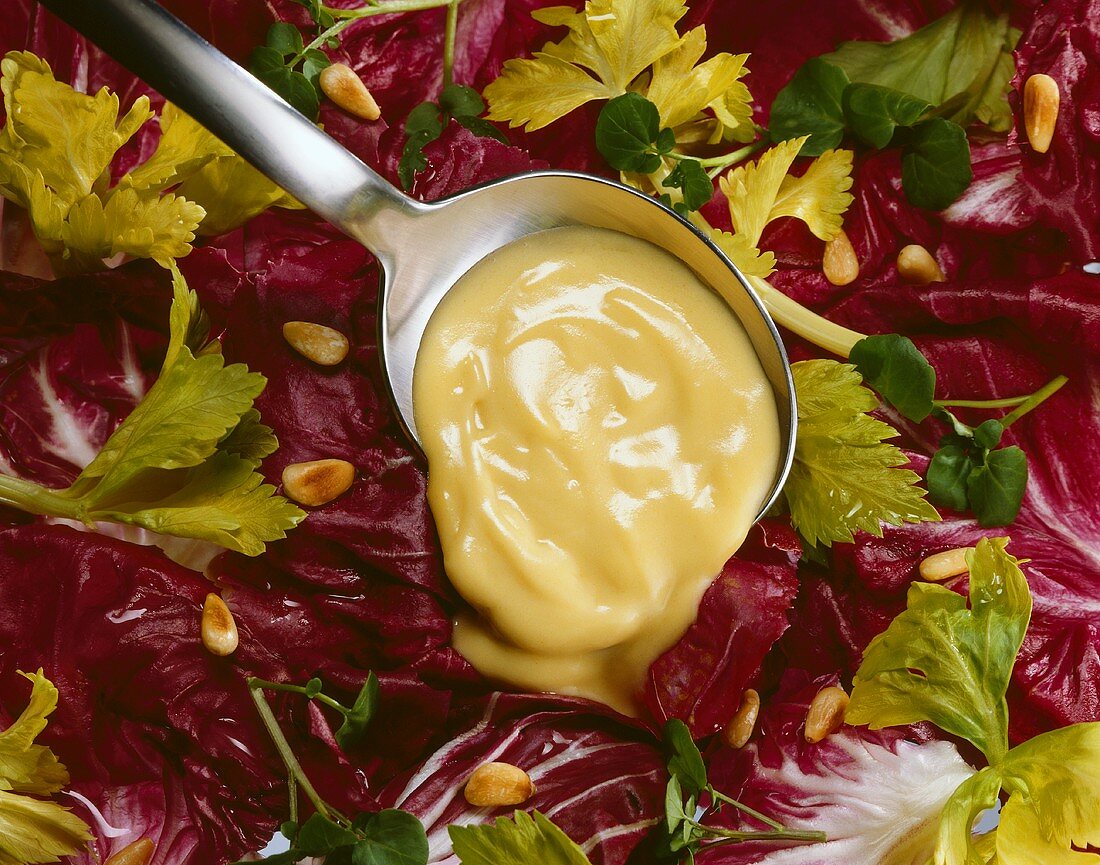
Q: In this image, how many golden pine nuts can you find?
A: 12